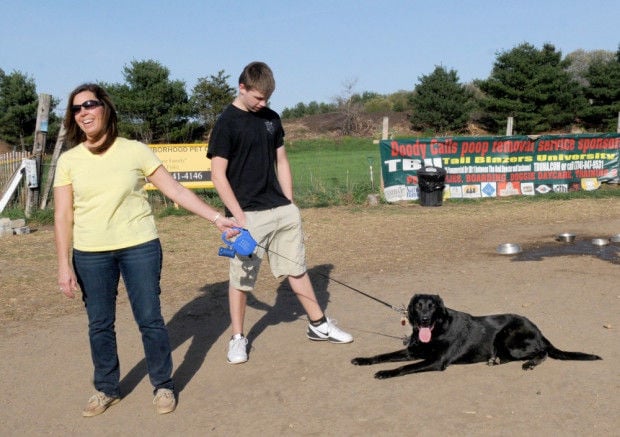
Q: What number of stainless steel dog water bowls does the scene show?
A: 4